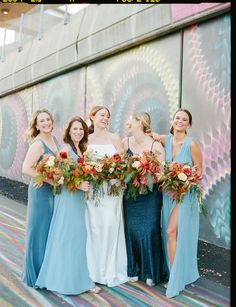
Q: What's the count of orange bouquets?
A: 5